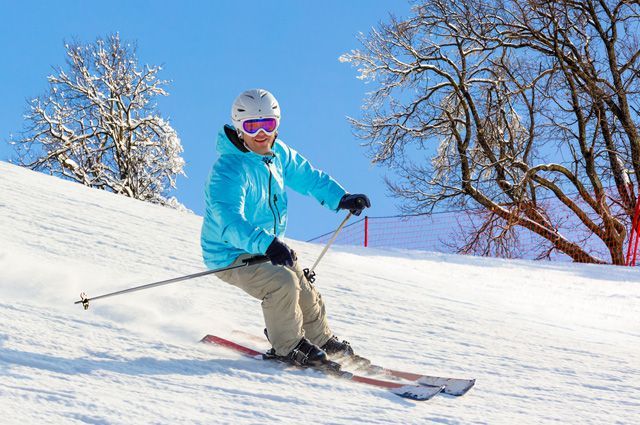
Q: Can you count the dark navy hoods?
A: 0